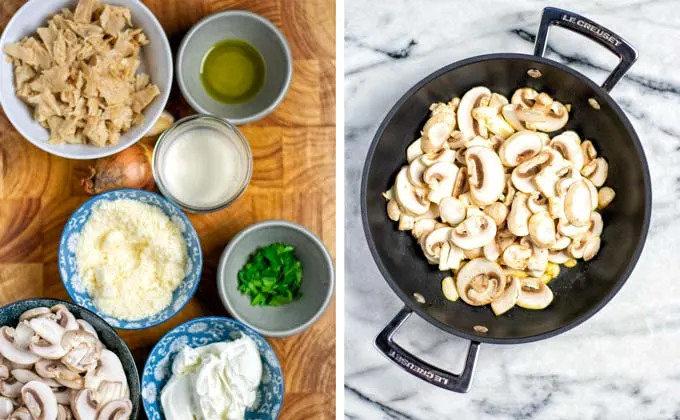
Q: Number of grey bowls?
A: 2